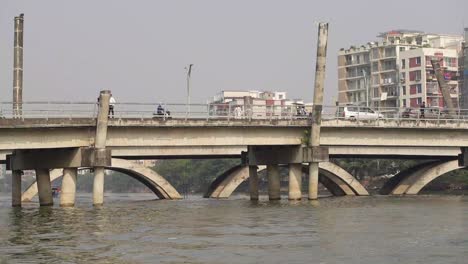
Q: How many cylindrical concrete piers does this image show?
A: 8